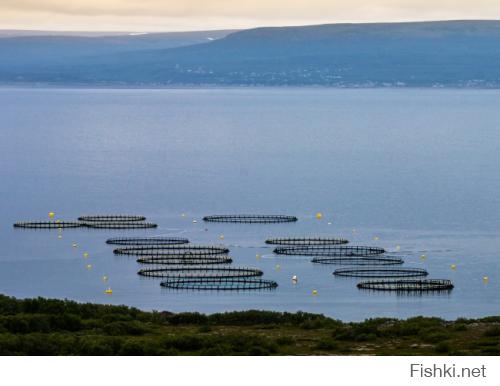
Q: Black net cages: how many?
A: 14